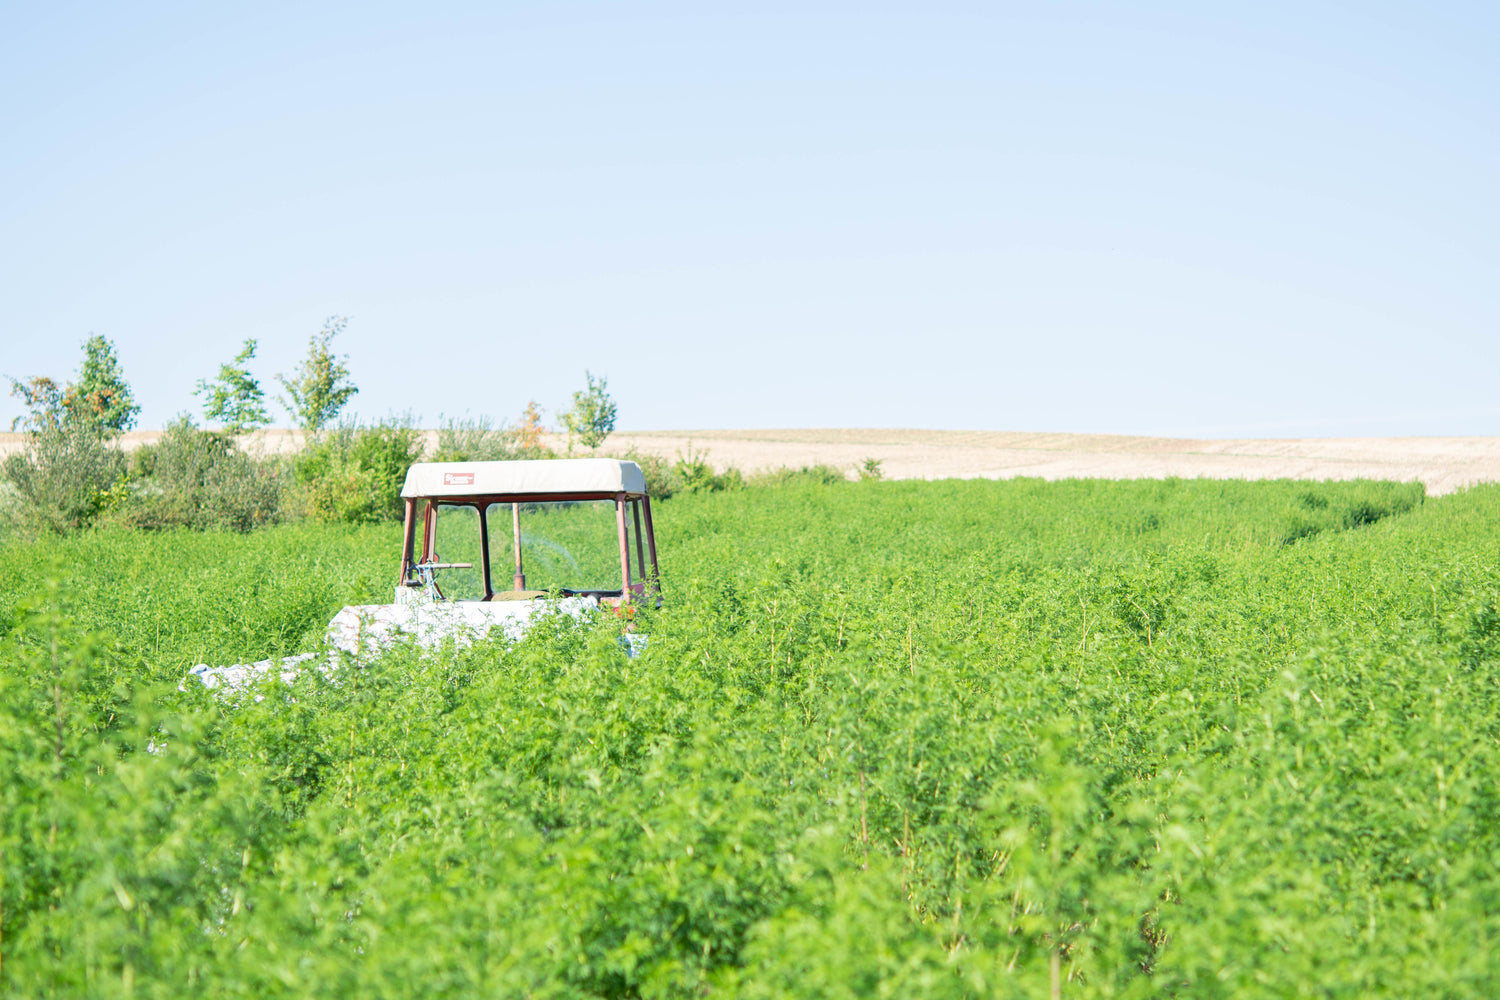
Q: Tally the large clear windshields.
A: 1